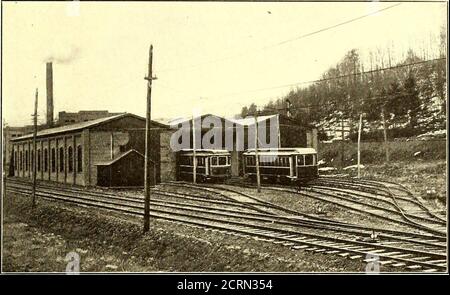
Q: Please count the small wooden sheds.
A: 1